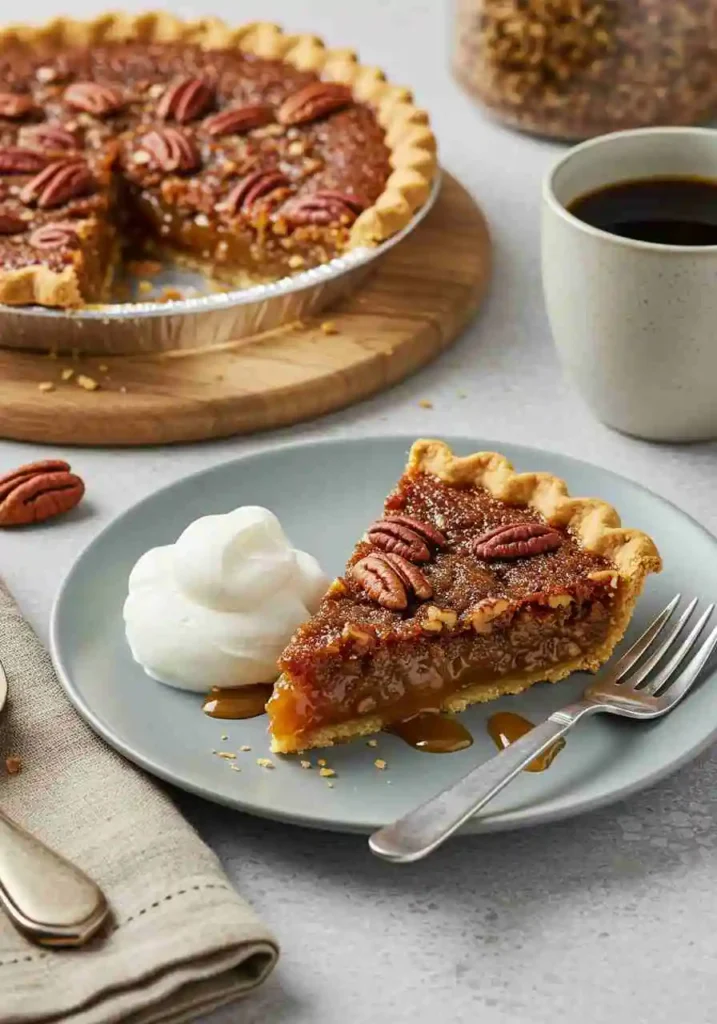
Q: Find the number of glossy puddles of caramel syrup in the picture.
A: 3